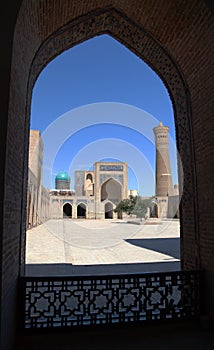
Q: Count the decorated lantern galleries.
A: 1